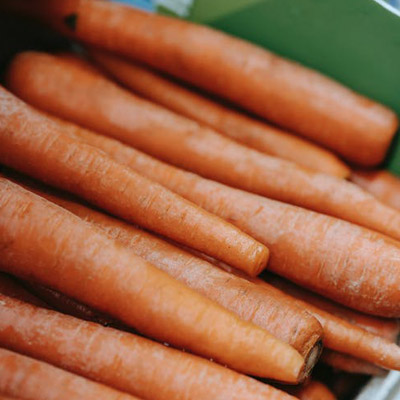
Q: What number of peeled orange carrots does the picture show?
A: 0